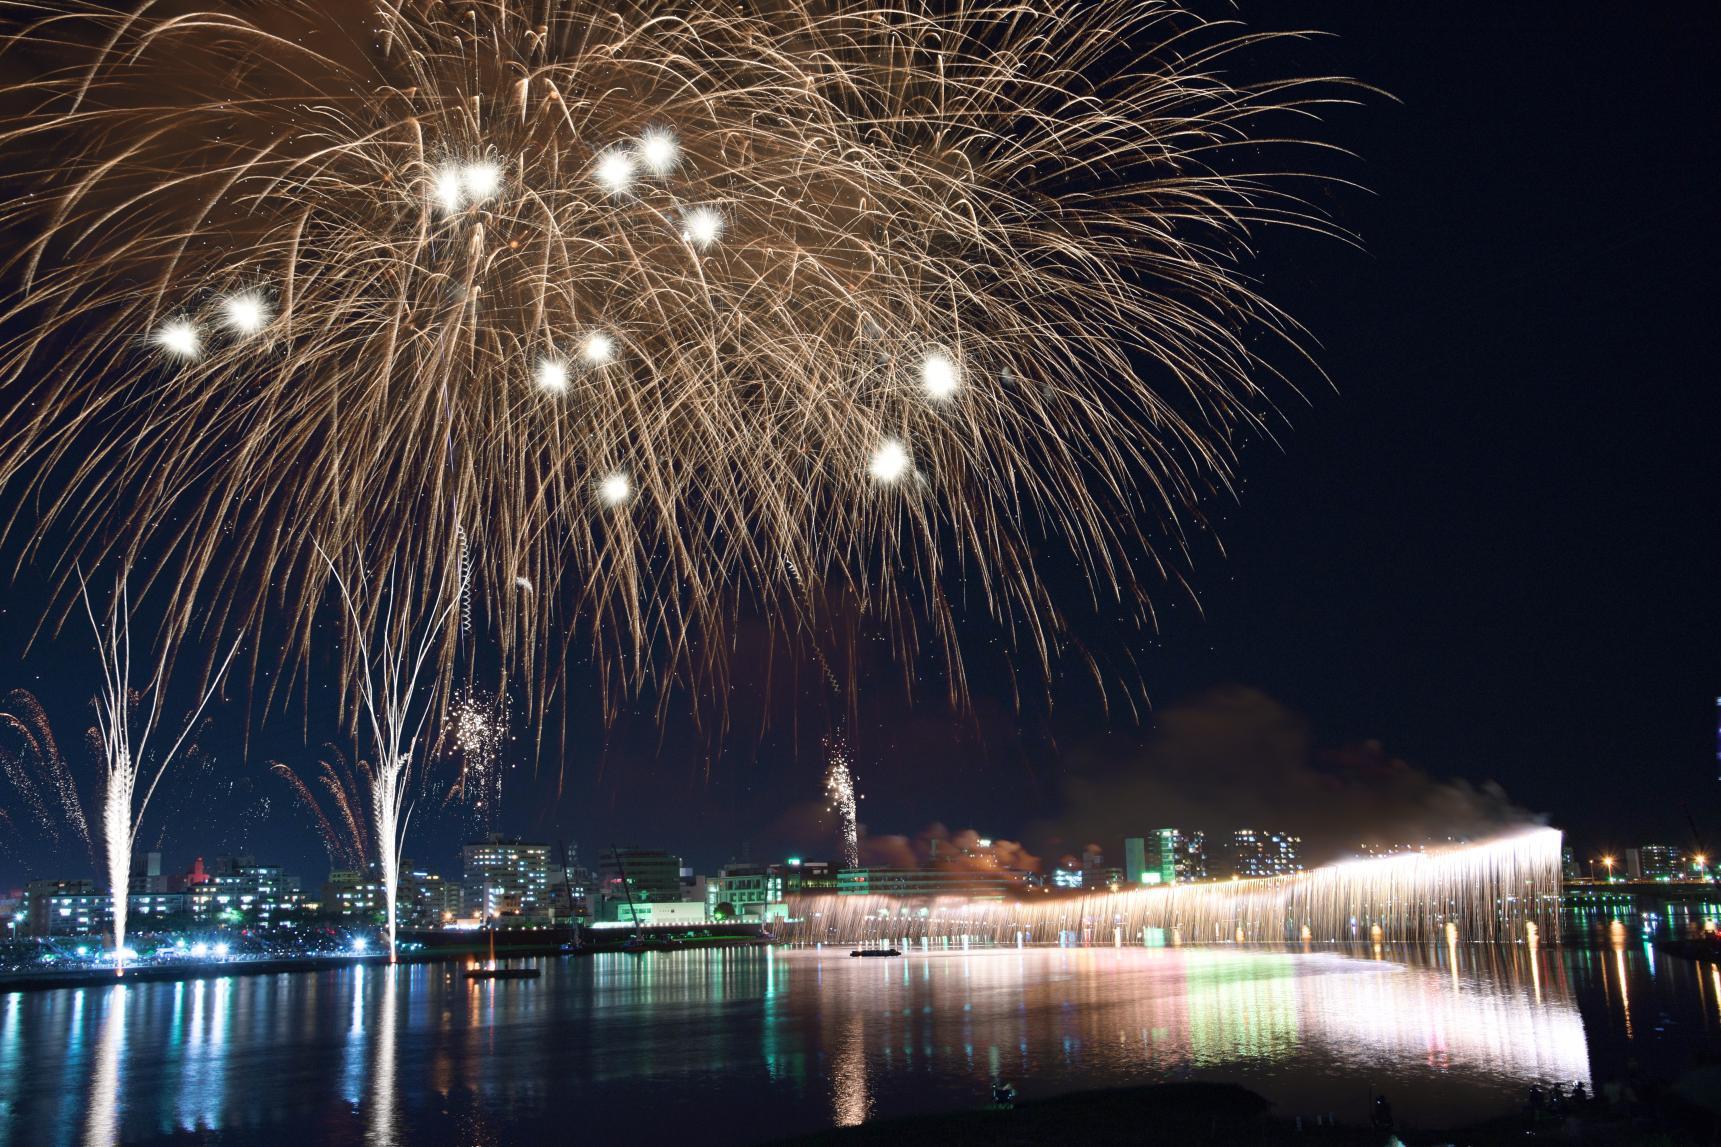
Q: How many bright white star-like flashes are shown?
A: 12